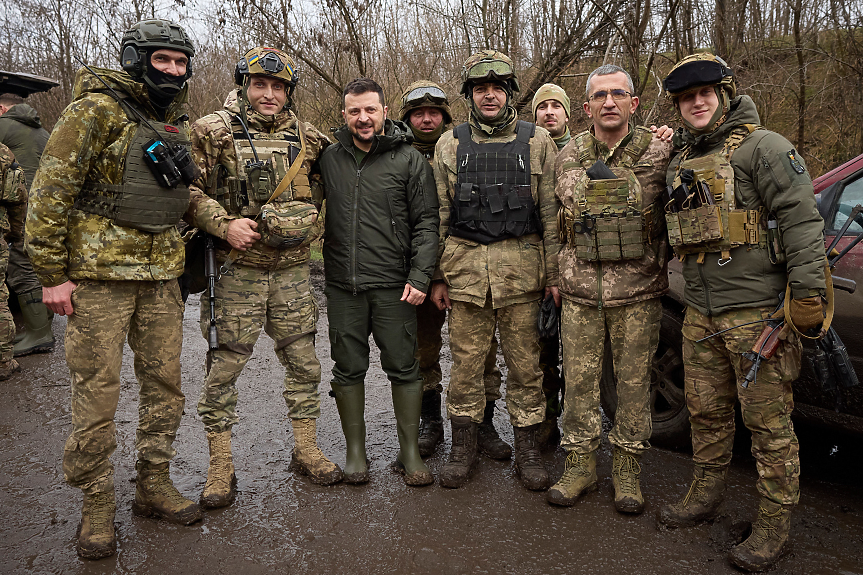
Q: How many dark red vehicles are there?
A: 1